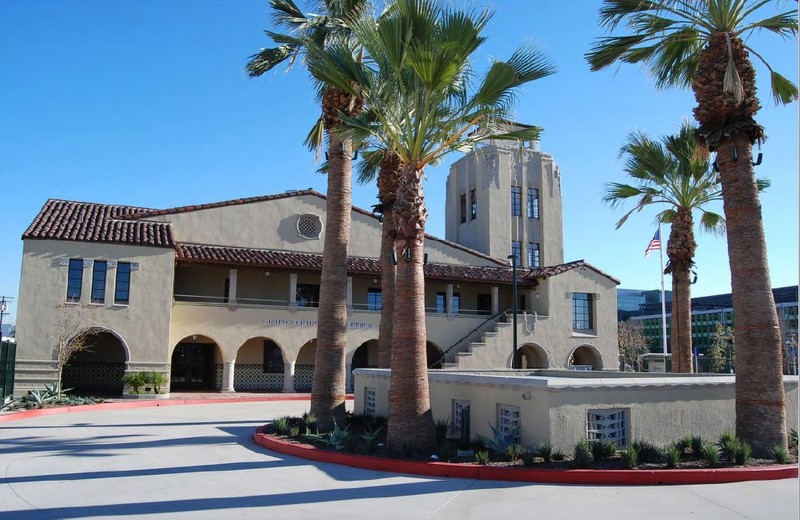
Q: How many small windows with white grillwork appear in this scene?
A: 4